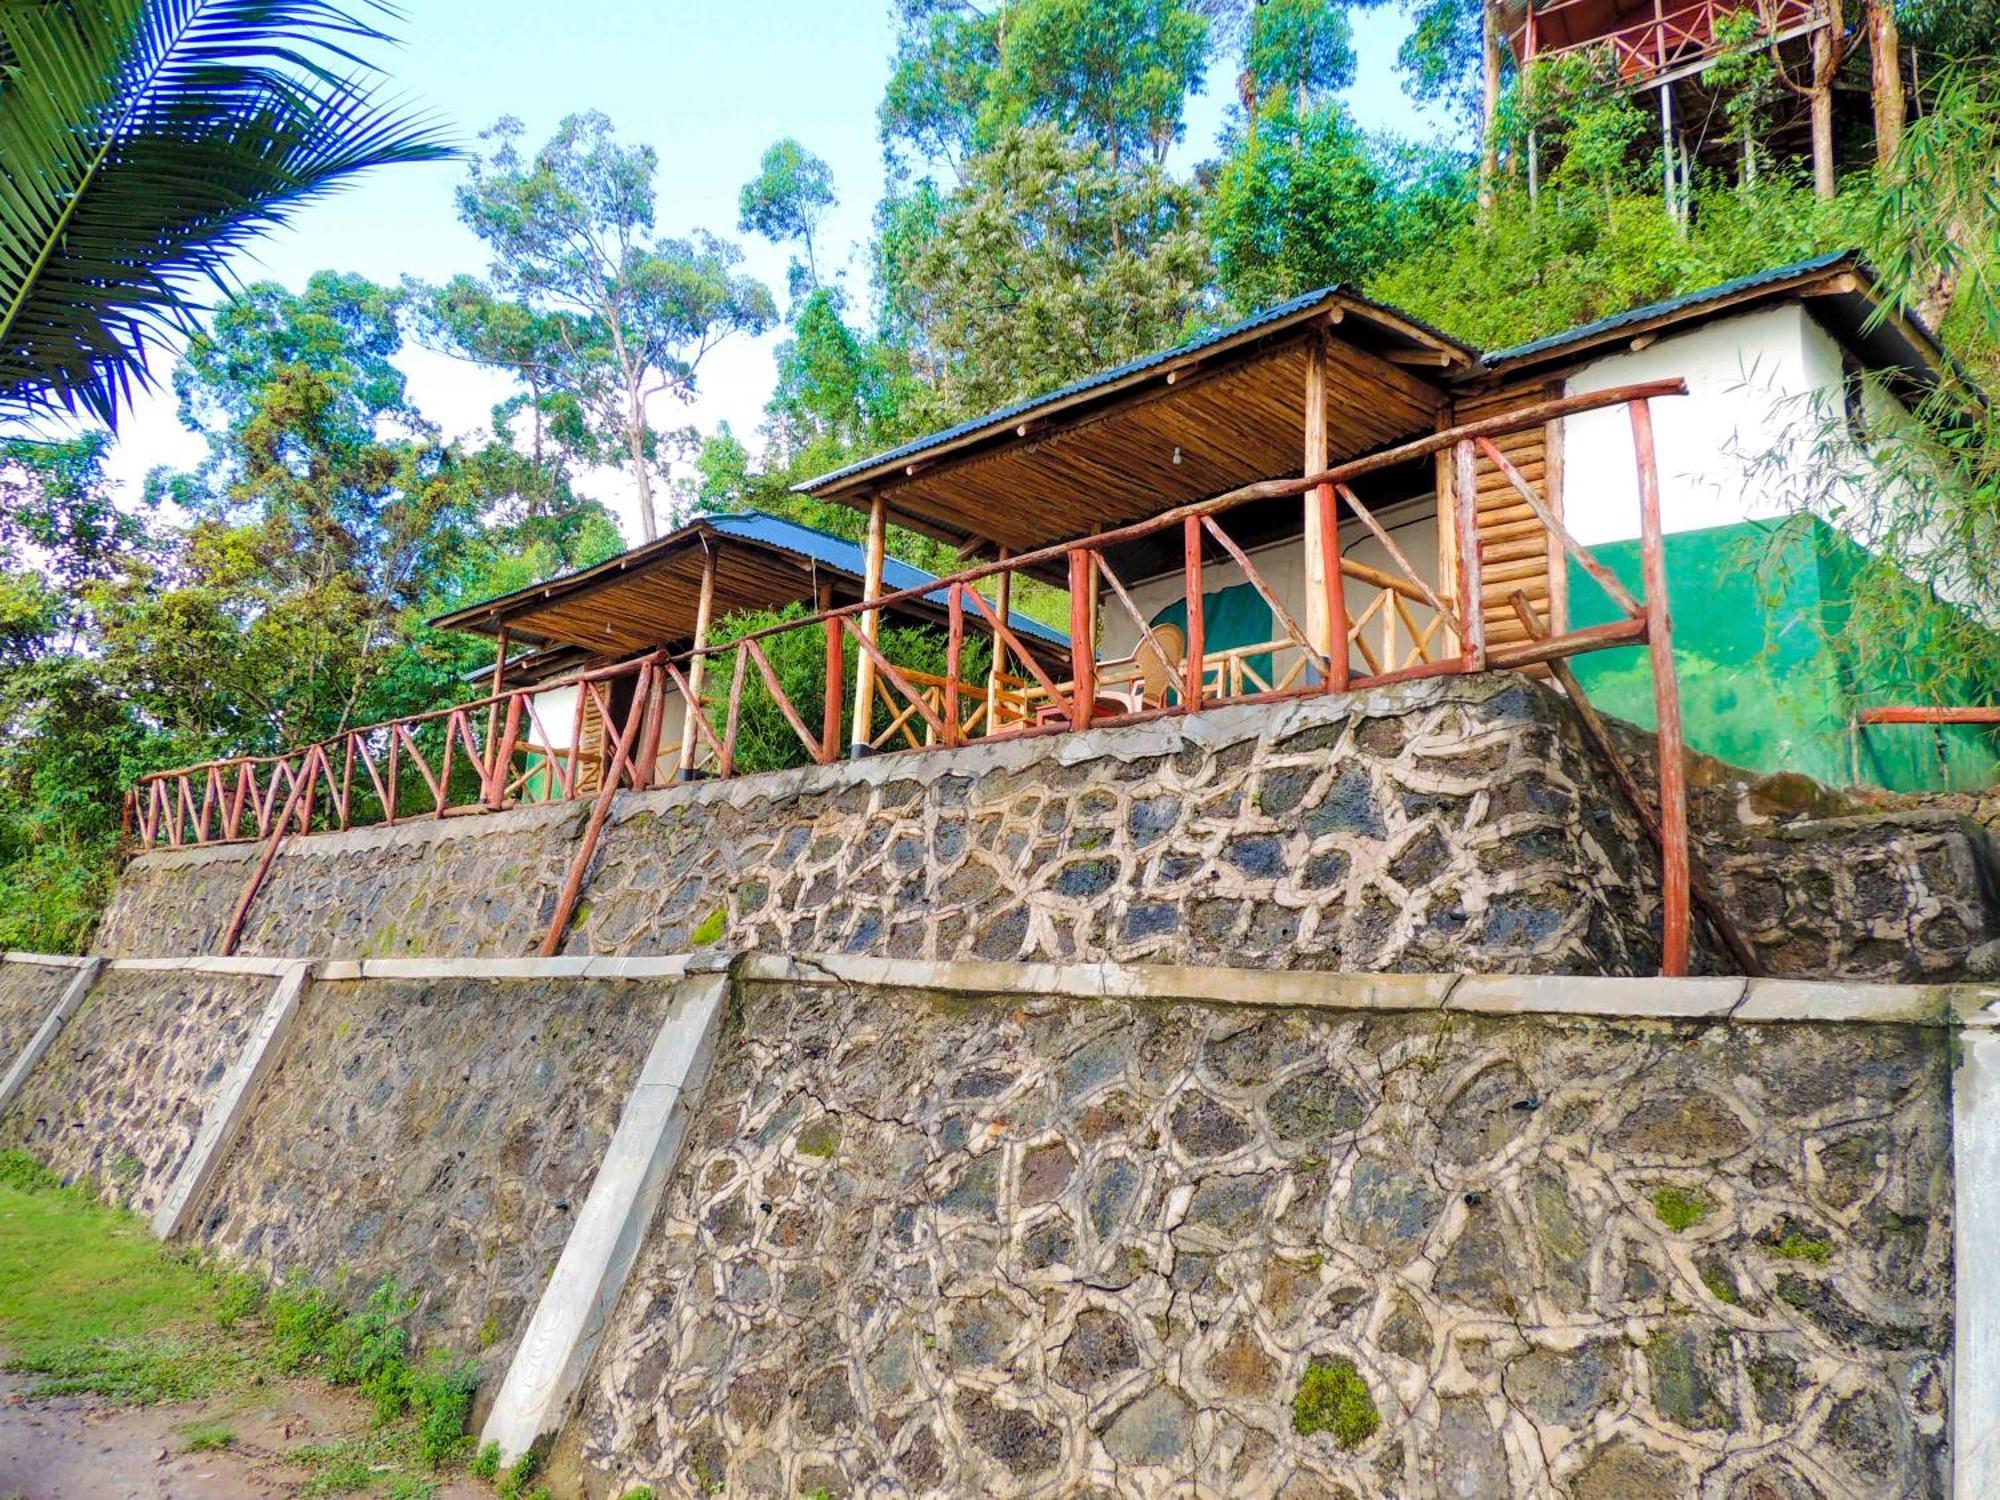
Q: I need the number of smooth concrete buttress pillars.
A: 4